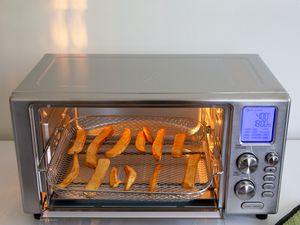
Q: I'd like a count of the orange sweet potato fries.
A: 13